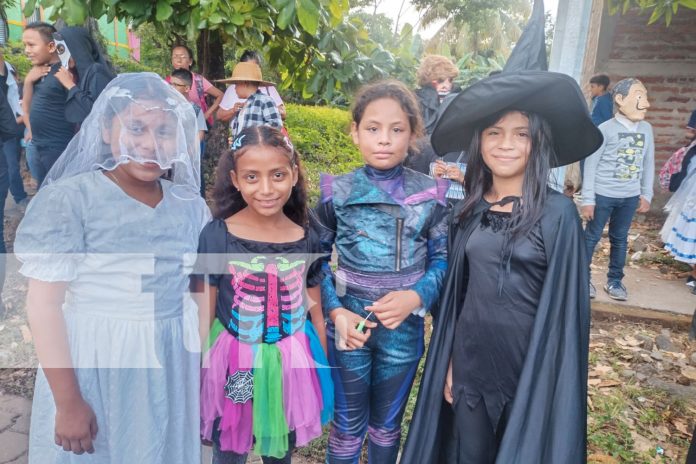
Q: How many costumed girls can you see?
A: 4